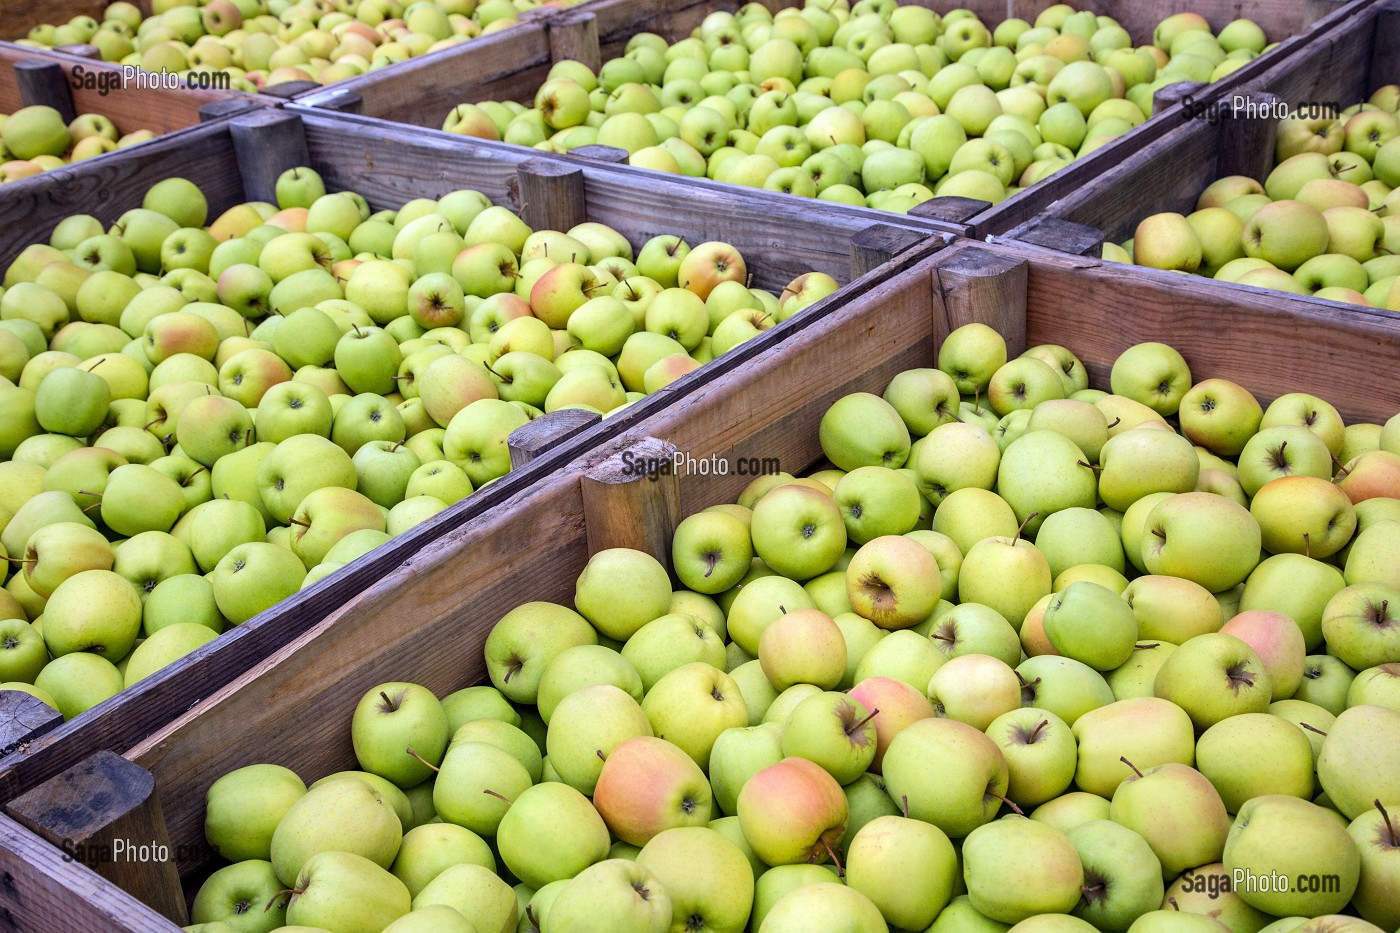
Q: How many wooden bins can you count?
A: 6